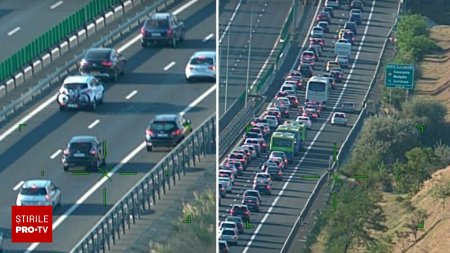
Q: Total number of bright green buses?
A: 3